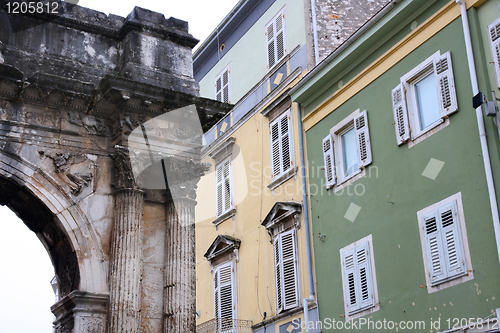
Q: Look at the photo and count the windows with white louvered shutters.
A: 11